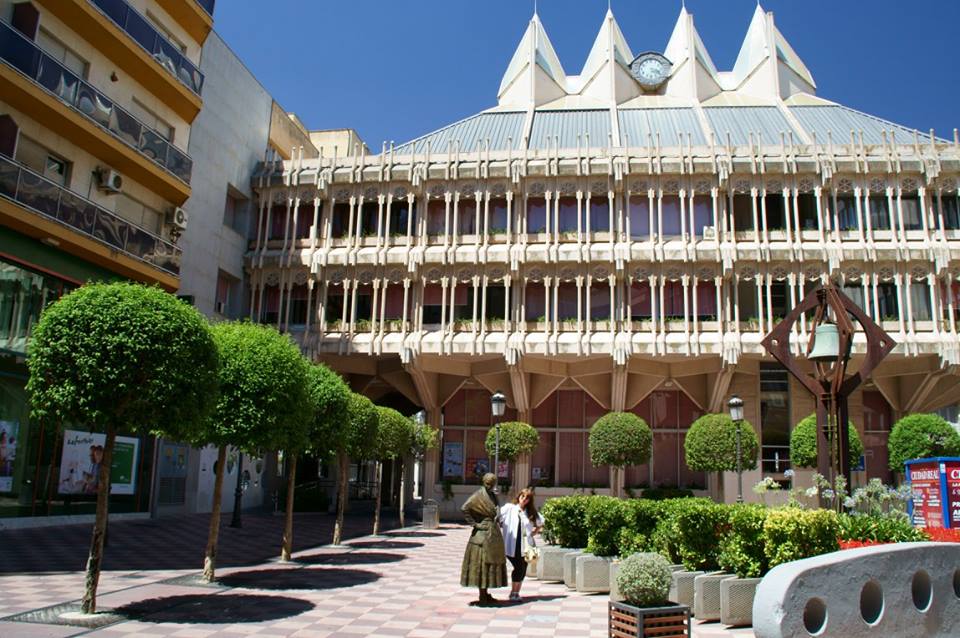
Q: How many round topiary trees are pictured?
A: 11